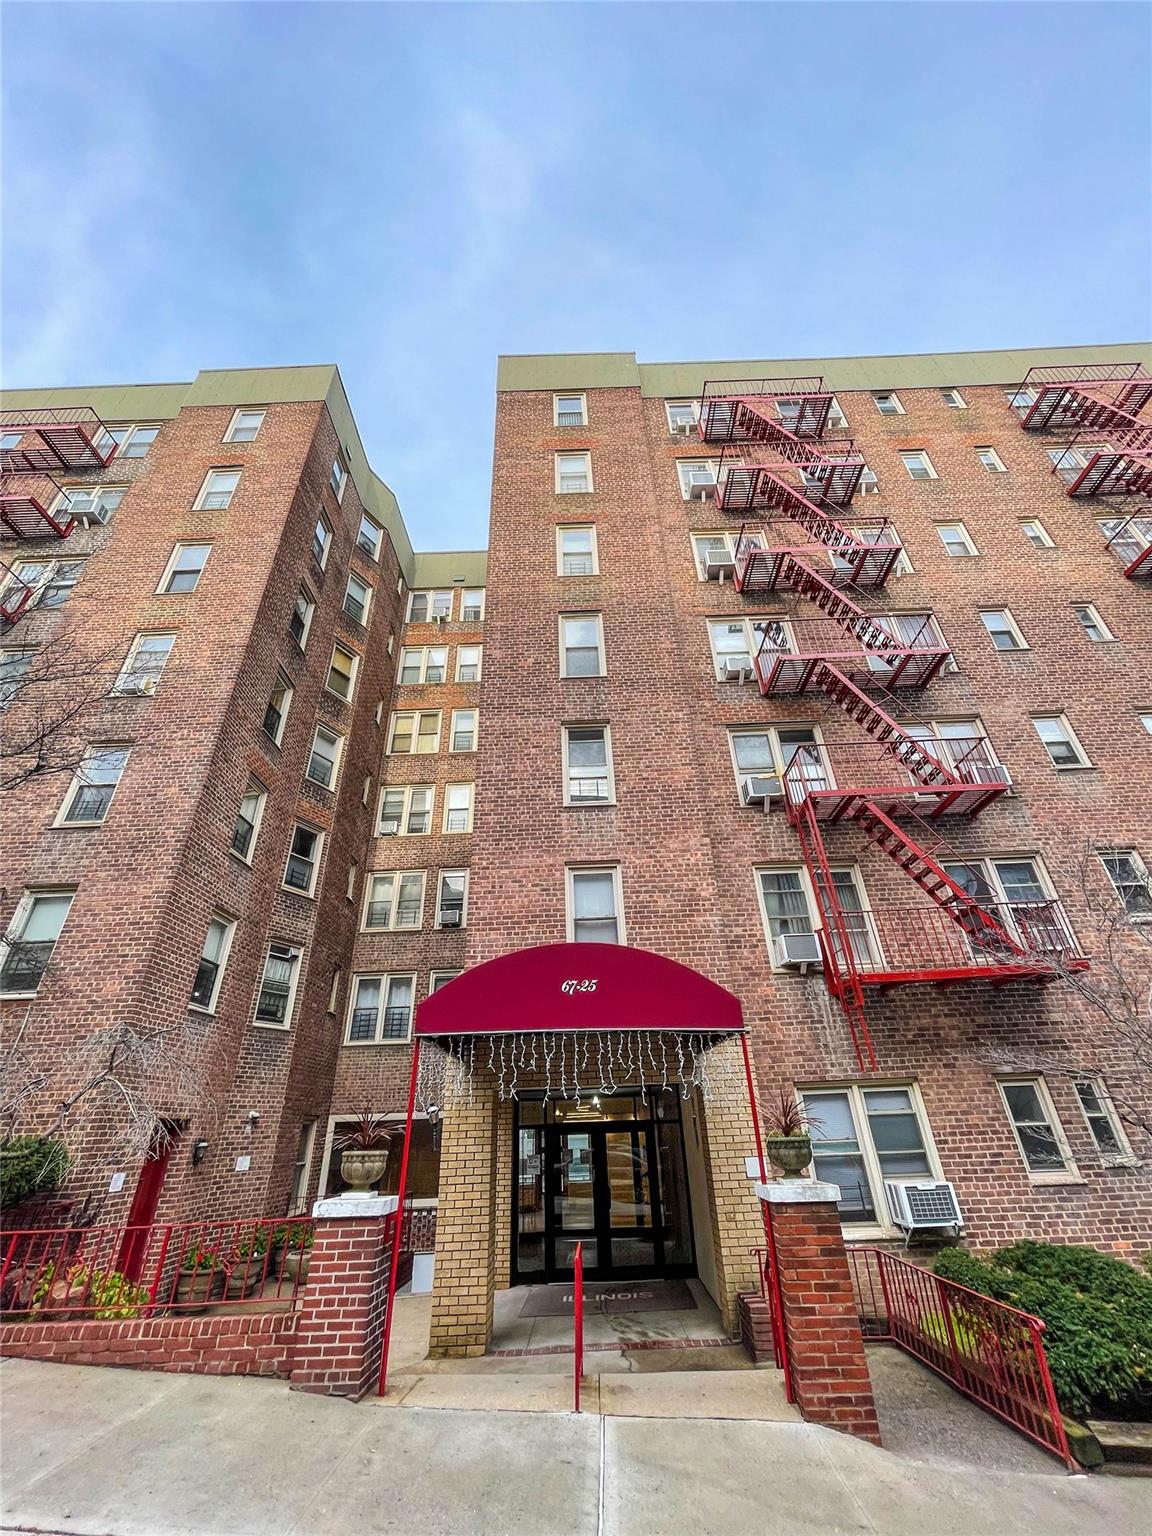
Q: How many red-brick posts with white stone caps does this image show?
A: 2